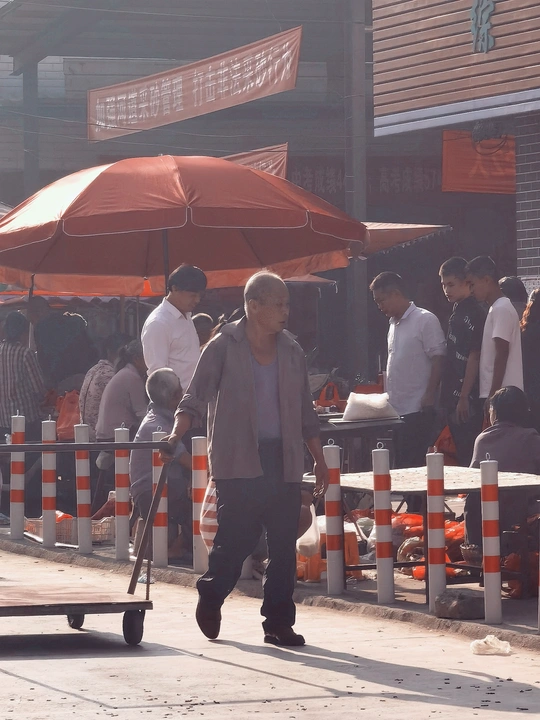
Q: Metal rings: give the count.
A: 9